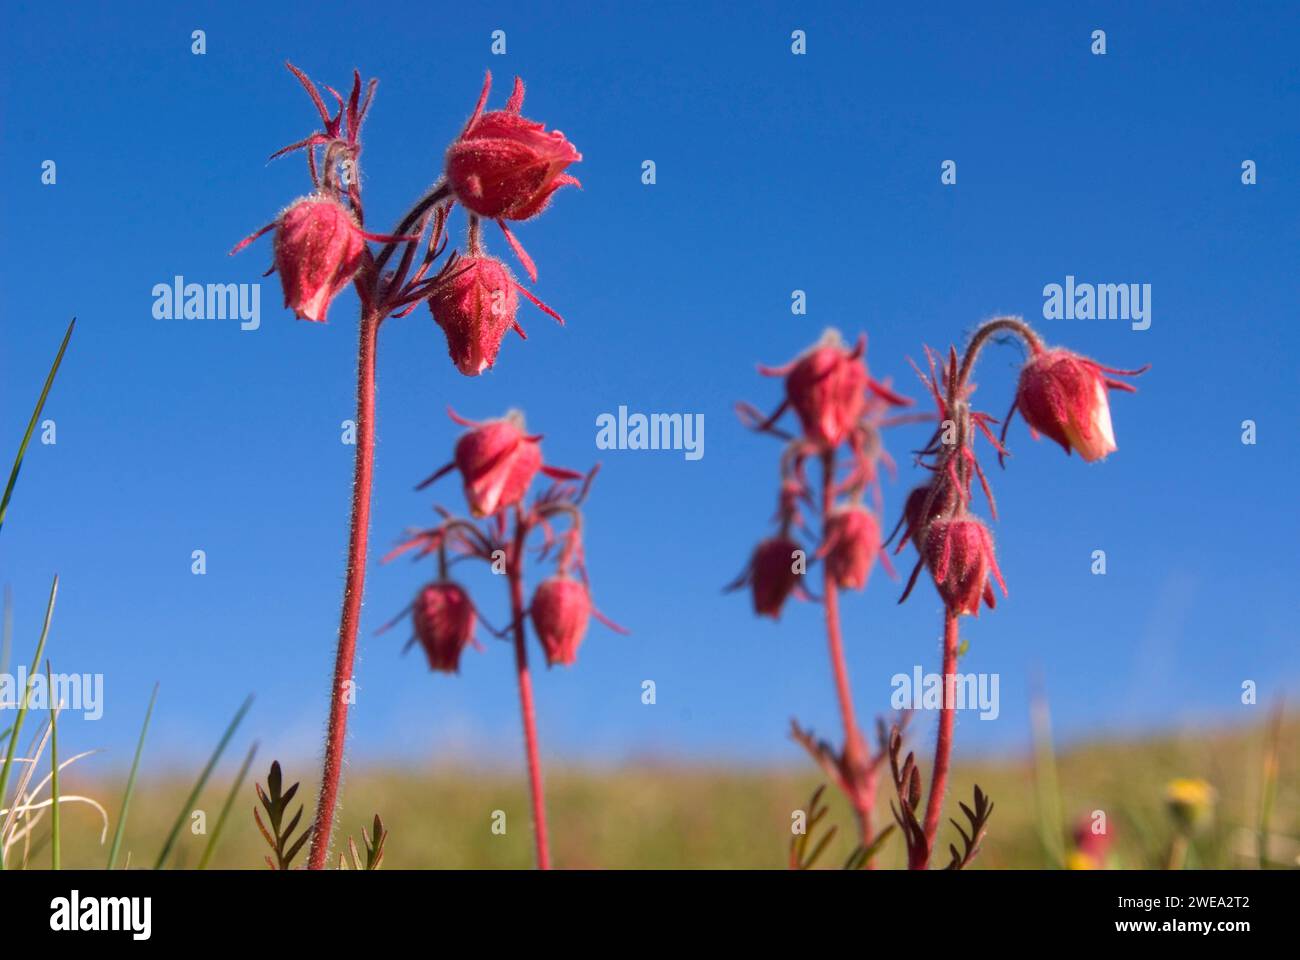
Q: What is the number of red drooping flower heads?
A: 12